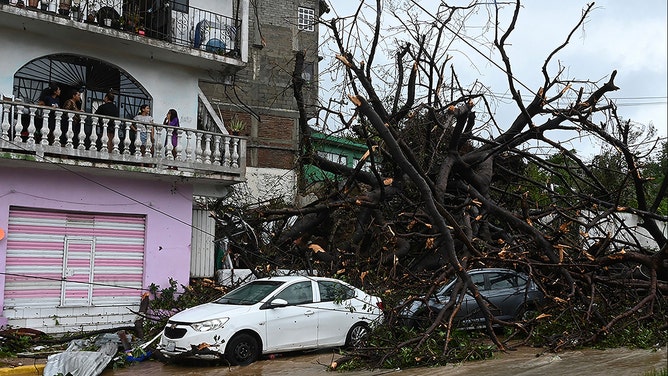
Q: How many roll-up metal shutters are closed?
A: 1